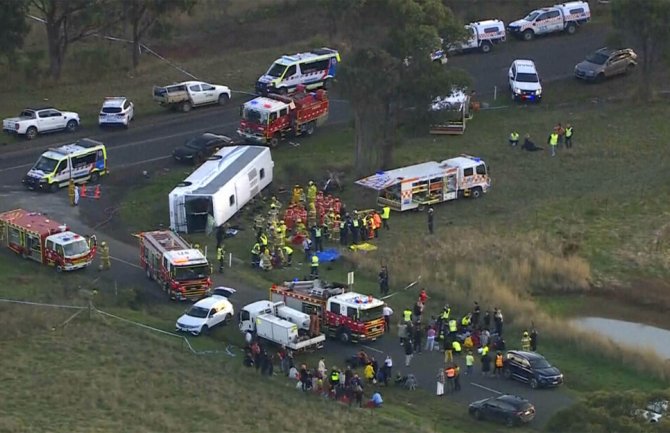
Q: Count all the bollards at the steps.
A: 0